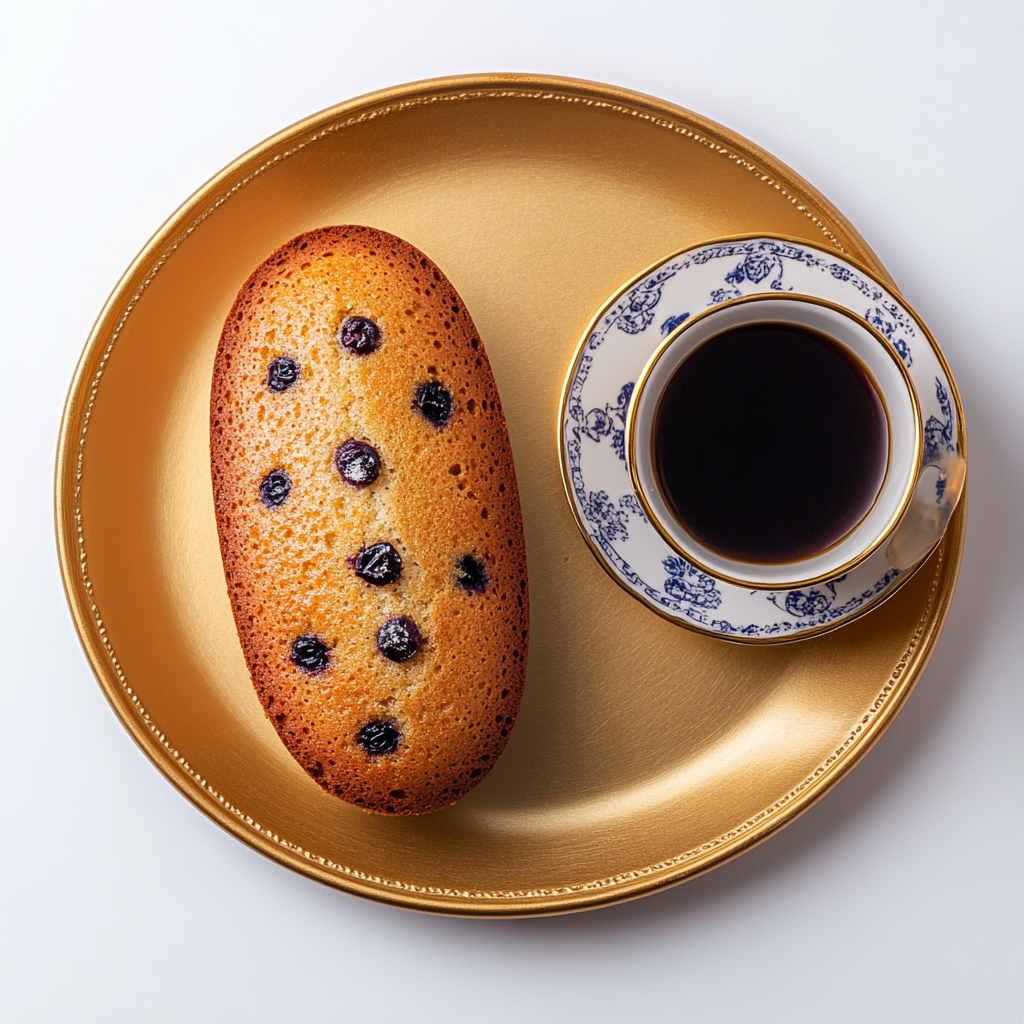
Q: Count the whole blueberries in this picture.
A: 10